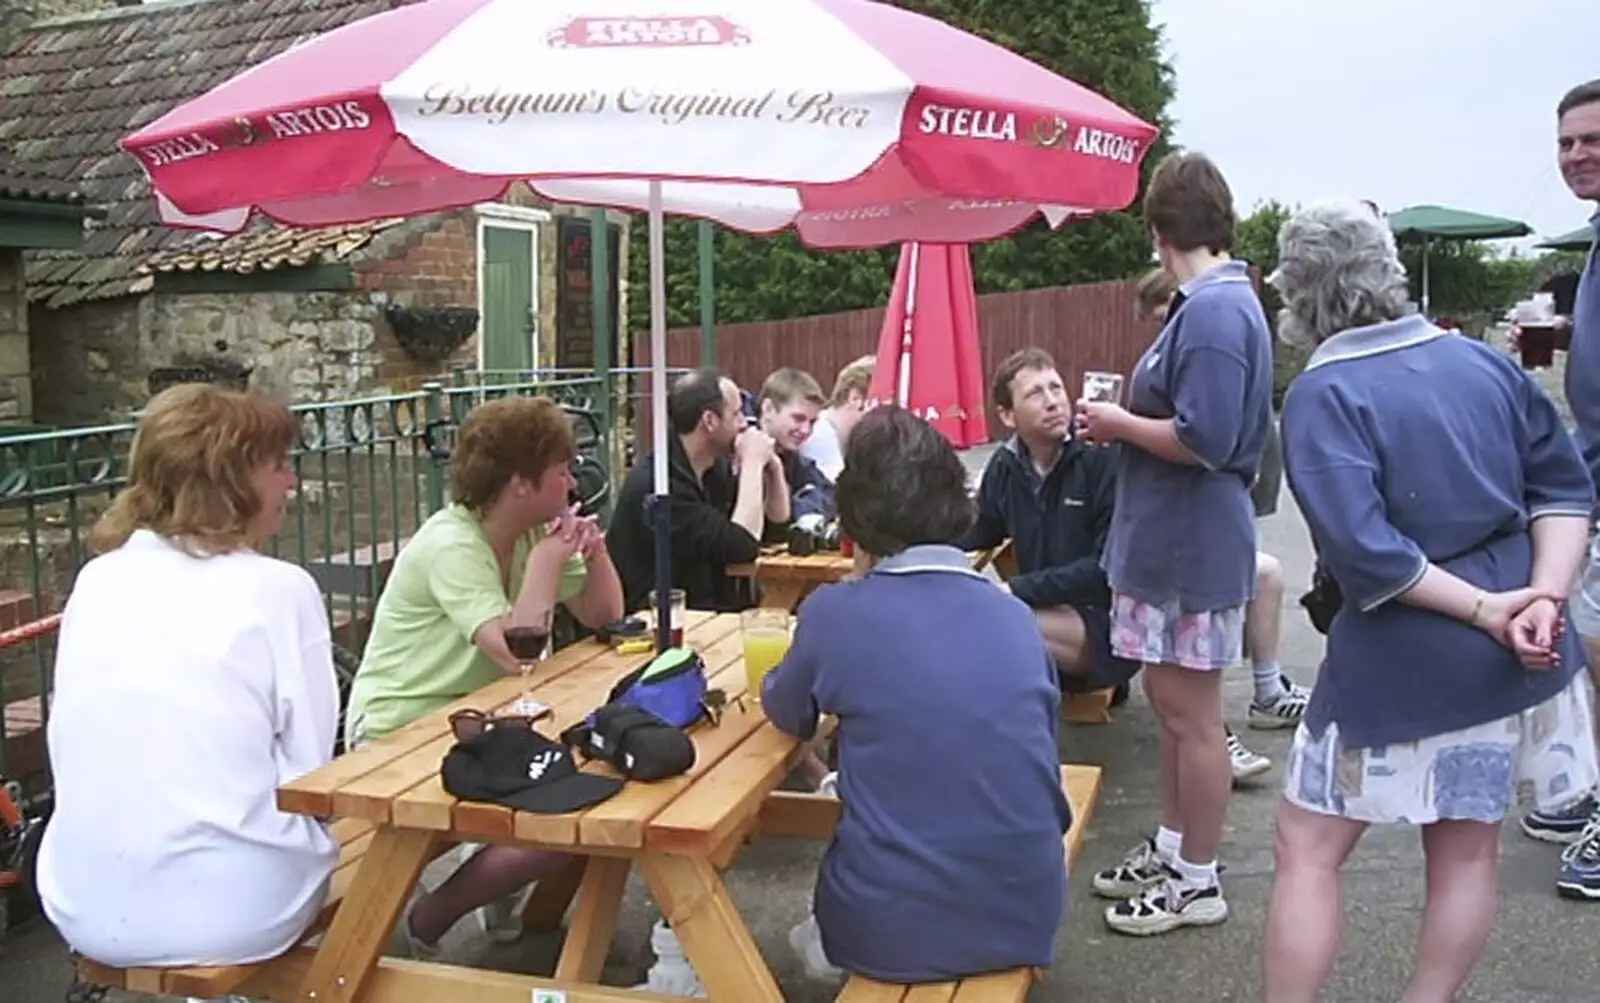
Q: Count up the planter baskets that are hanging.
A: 1